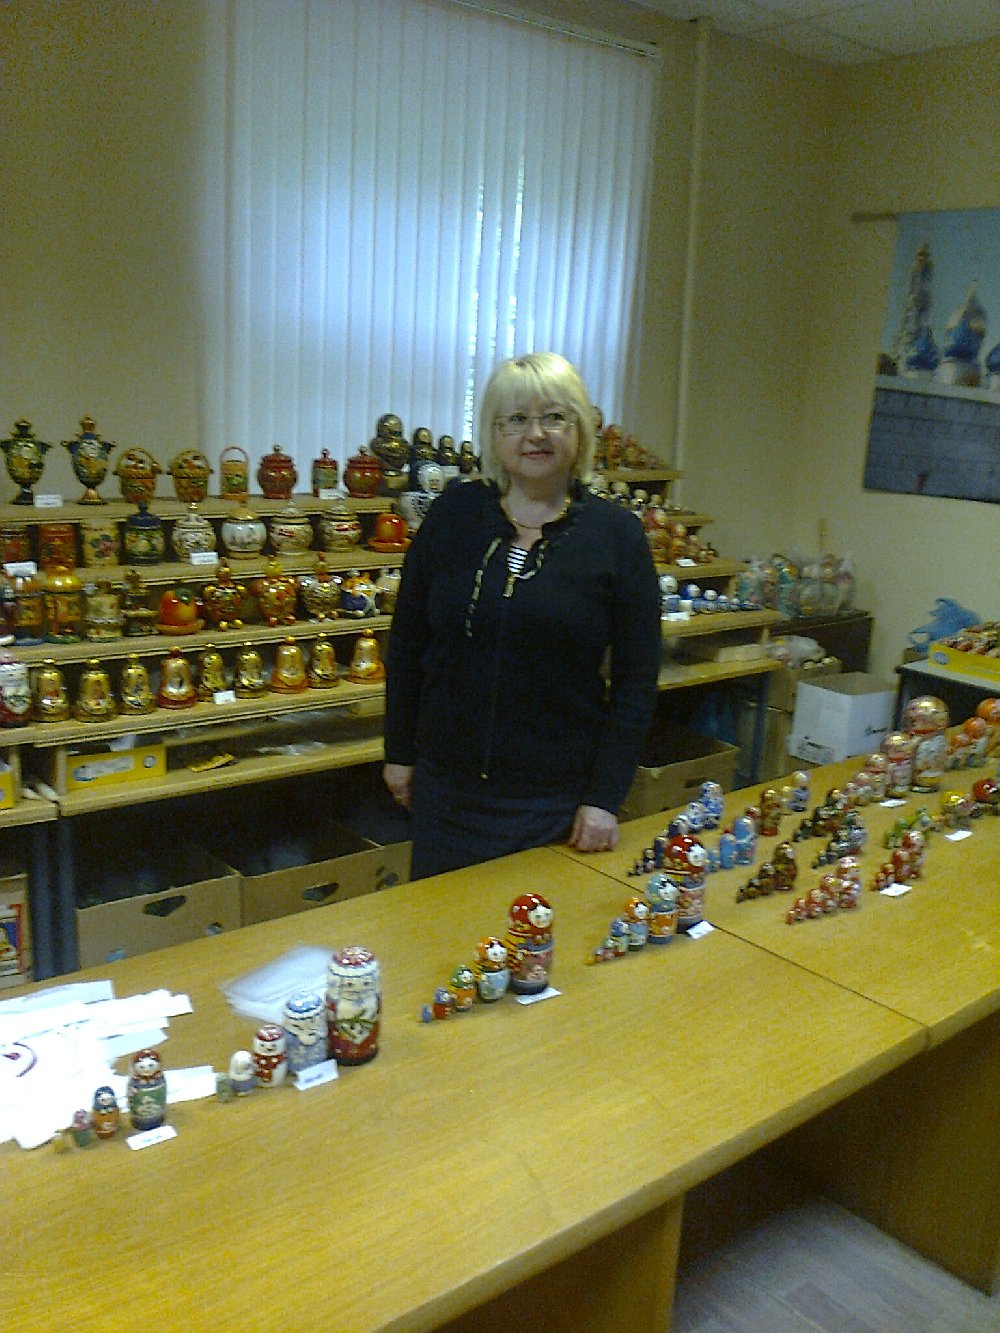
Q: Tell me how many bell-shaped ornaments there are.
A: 9